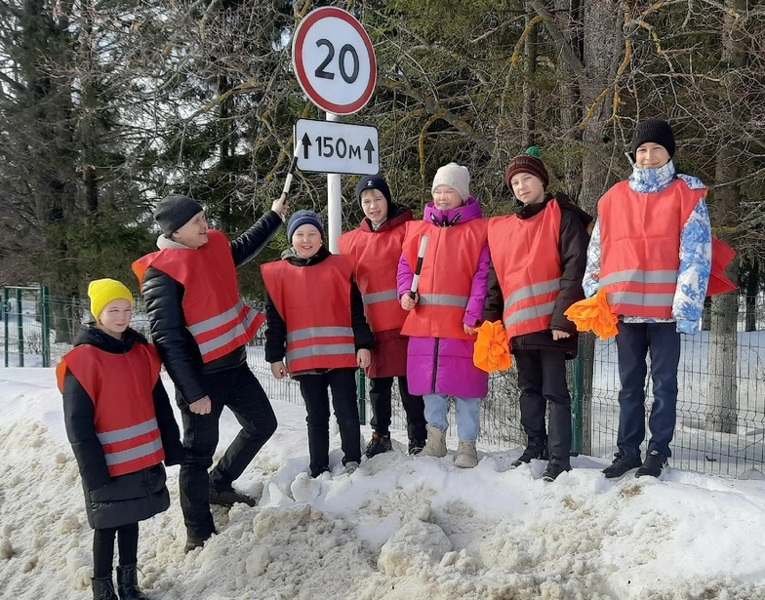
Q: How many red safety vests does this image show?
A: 7